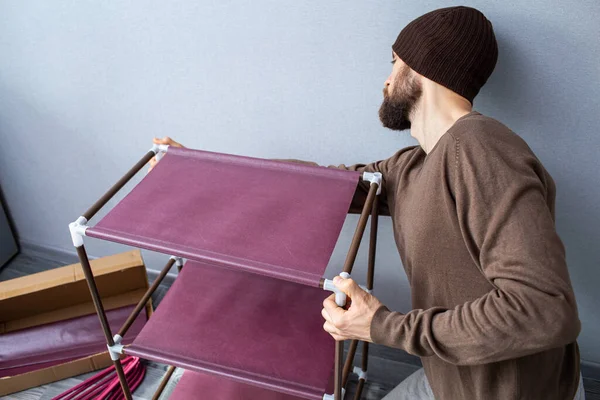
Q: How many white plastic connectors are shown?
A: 9